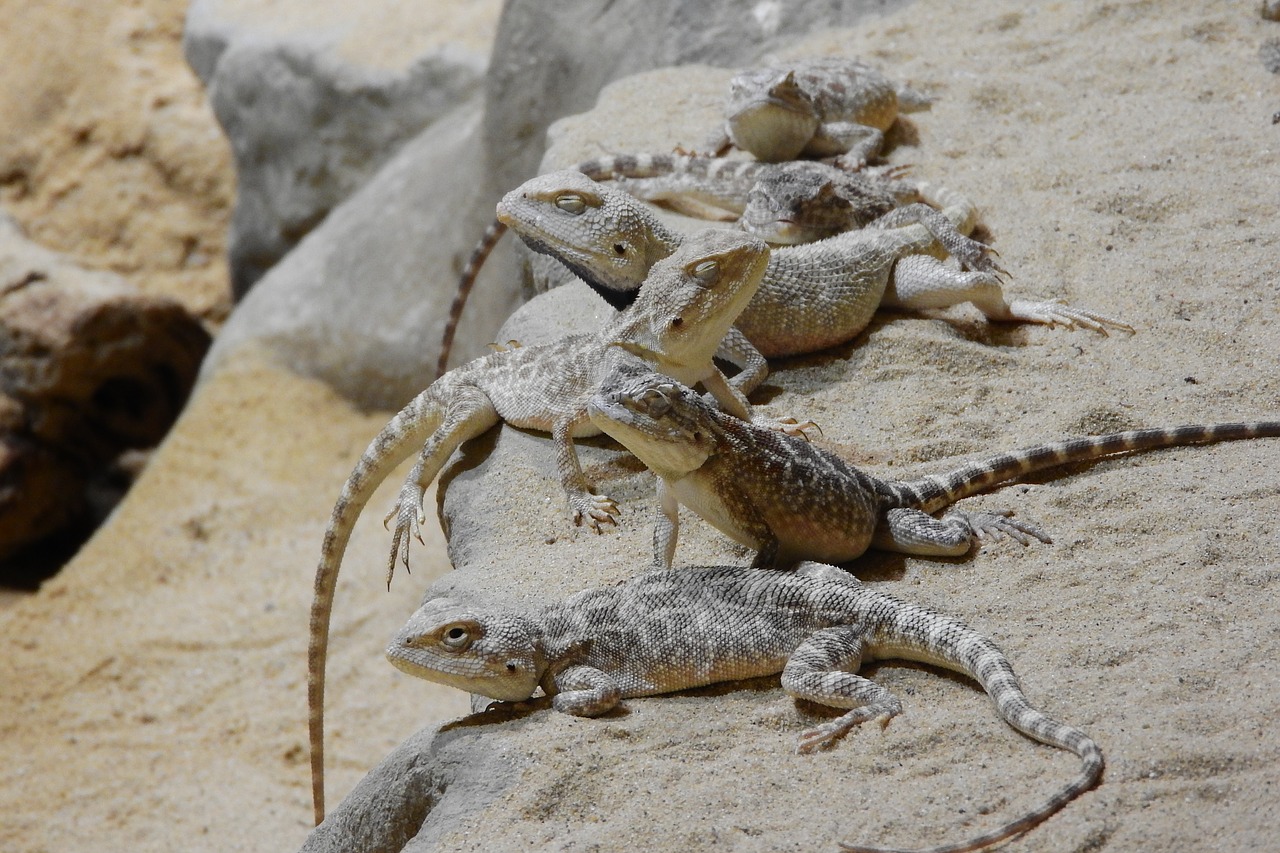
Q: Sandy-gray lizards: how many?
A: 6